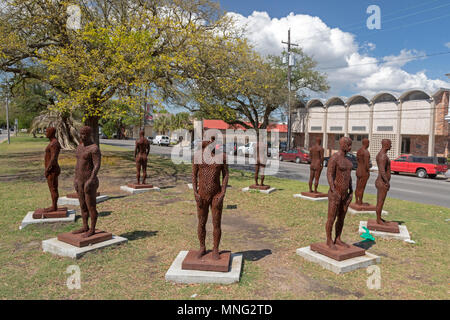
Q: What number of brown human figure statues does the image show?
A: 9